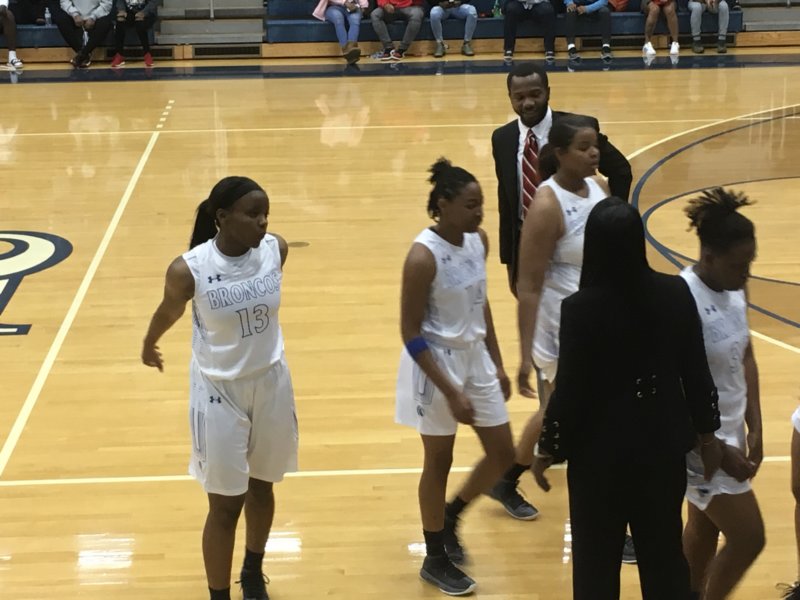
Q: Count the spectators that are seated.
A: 10